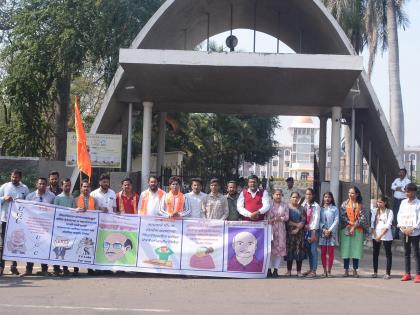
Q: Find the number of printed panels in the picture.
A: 6